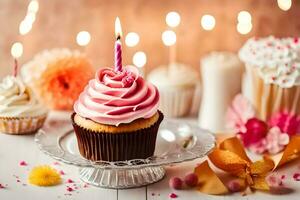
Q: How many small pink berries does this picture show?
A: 3